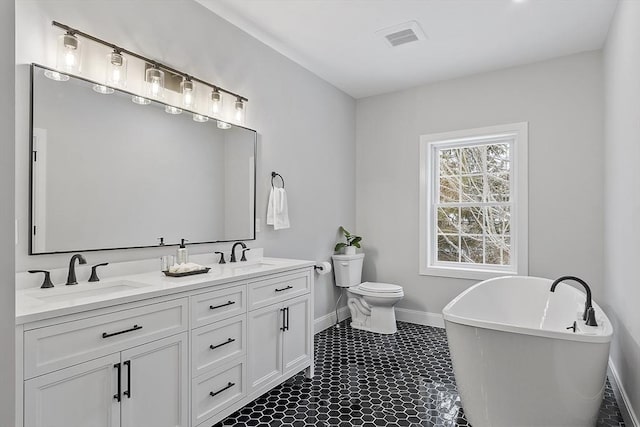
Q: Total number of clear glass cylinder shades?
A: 6